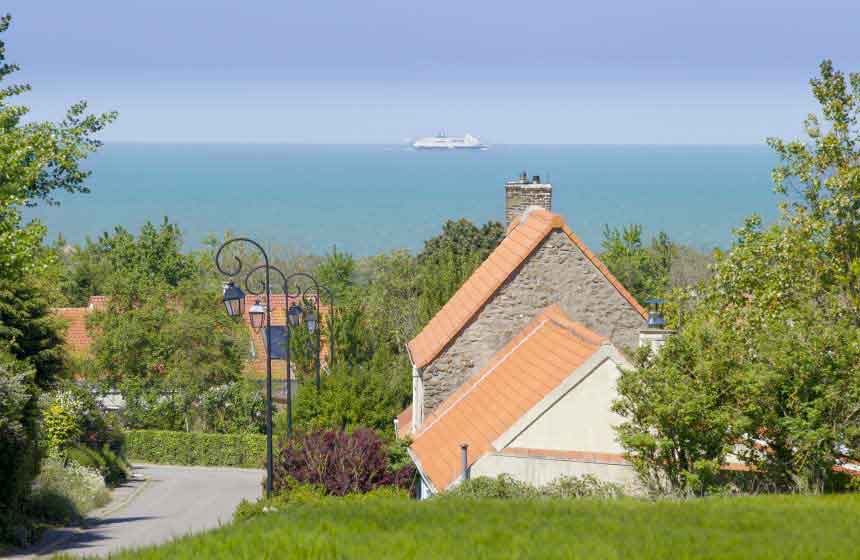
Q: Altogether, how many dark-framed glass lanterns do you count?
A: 4